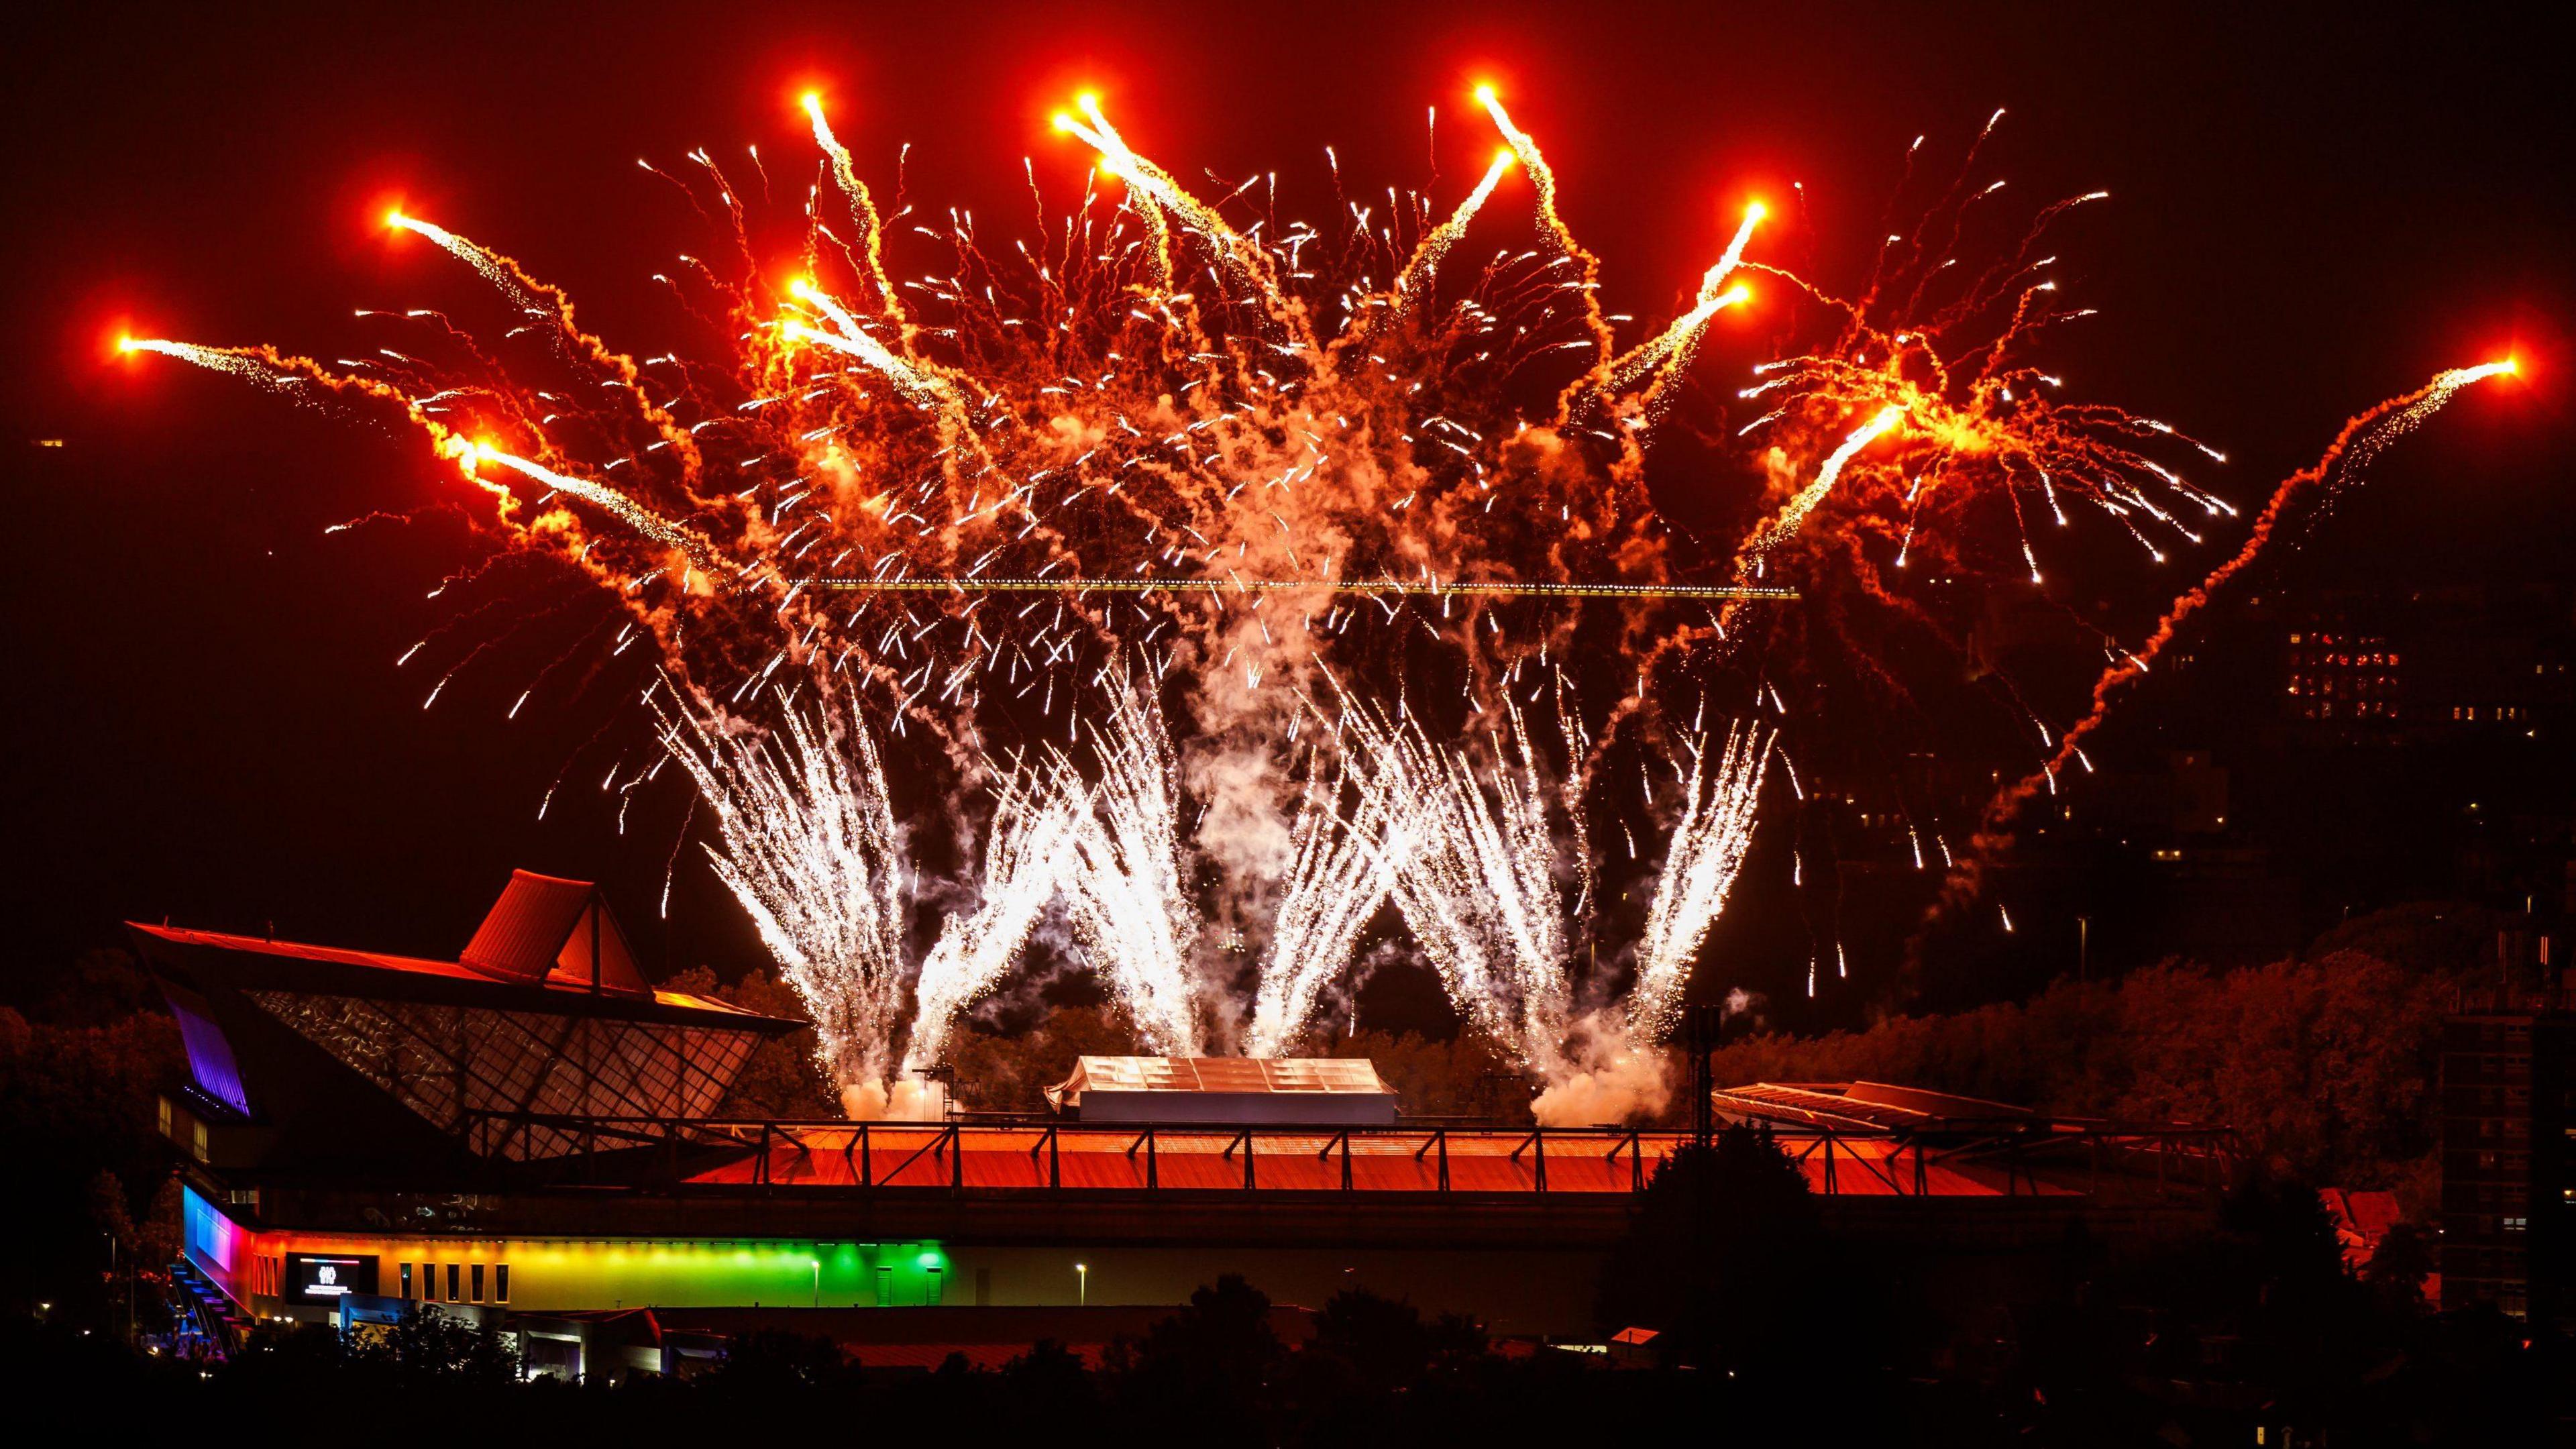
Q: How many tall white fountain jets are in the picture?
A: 6